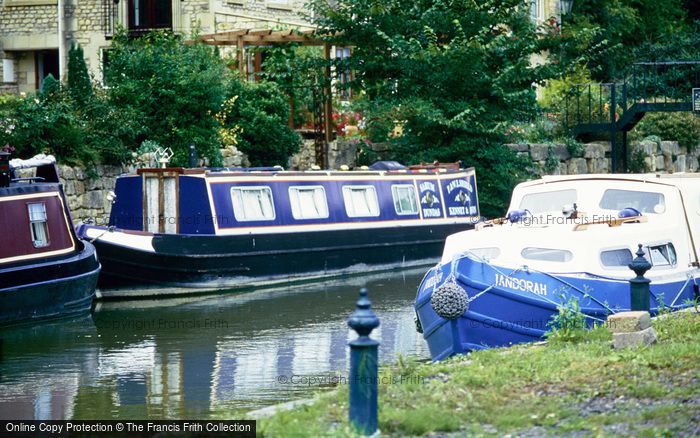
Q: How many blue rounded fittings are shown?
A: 2